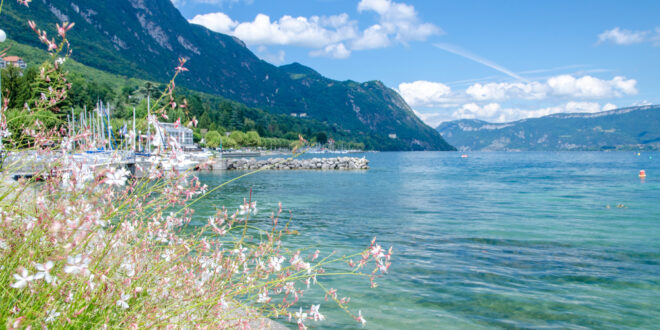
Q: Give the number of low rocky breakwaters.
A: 1